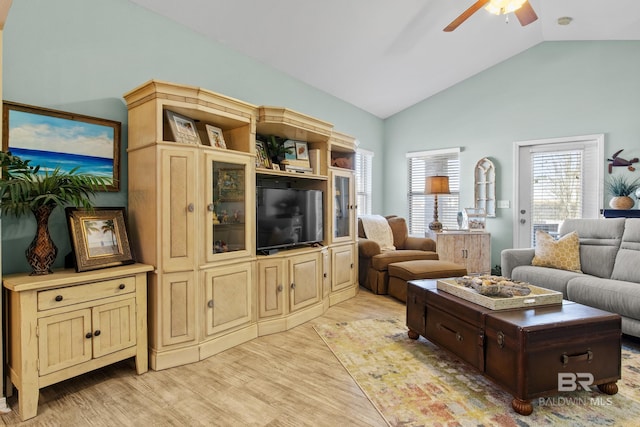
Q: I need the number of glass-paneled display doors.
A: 2